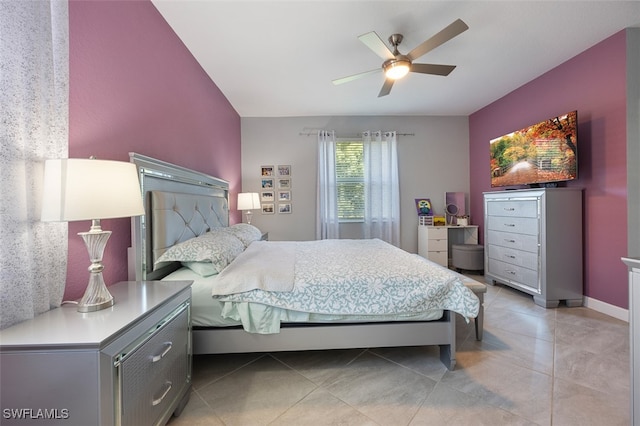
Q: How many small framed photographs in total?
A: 8